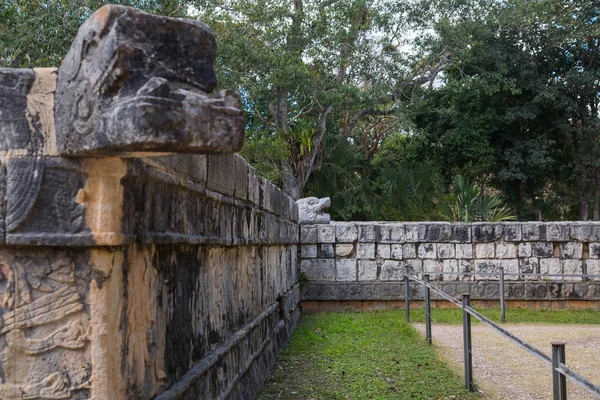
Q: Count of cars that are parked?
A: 0